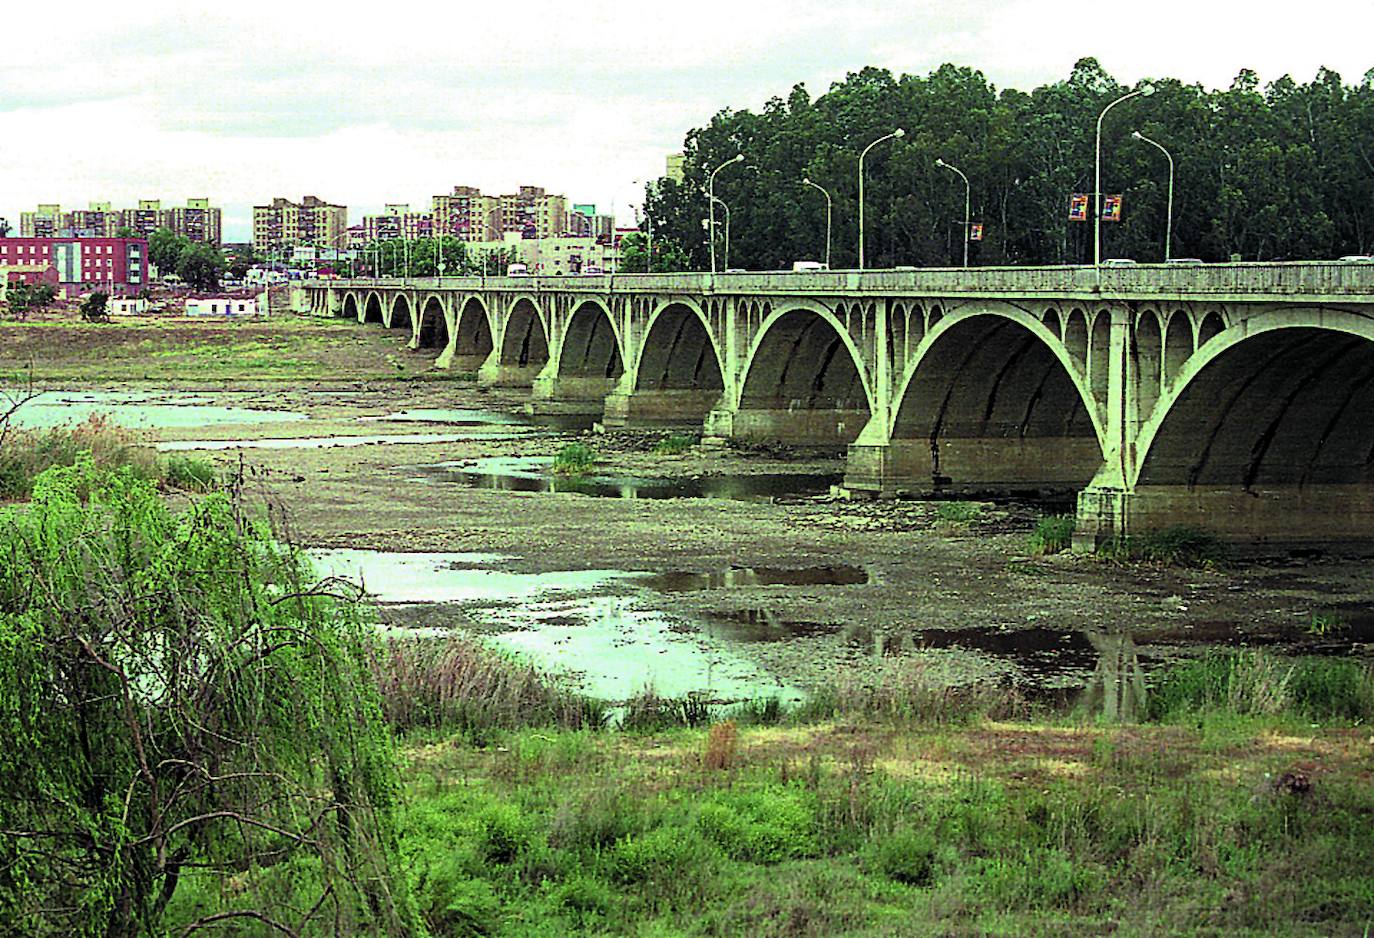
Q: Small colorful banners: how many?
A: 3